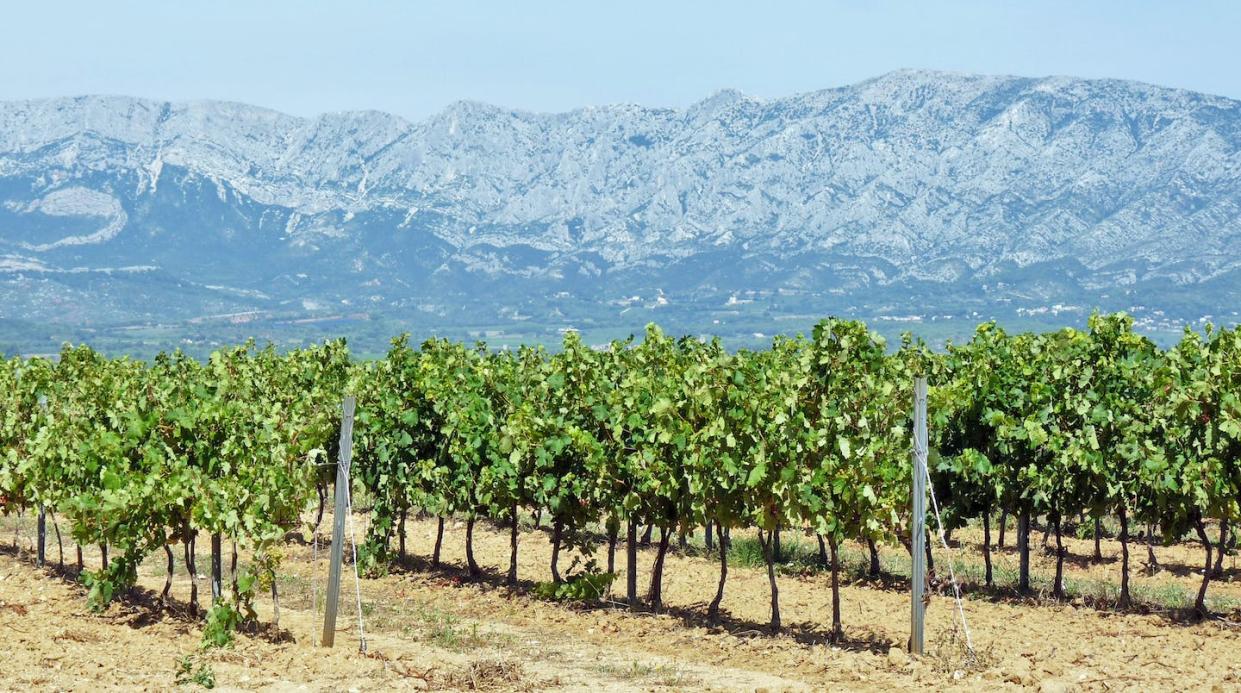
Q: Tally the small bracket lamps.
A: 0